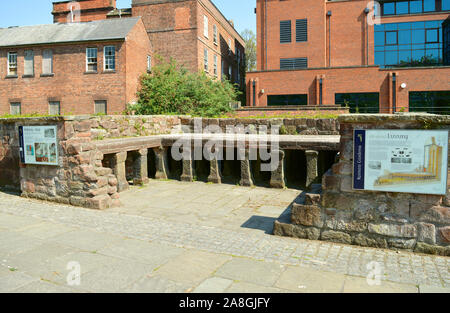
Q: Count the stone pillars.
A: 8